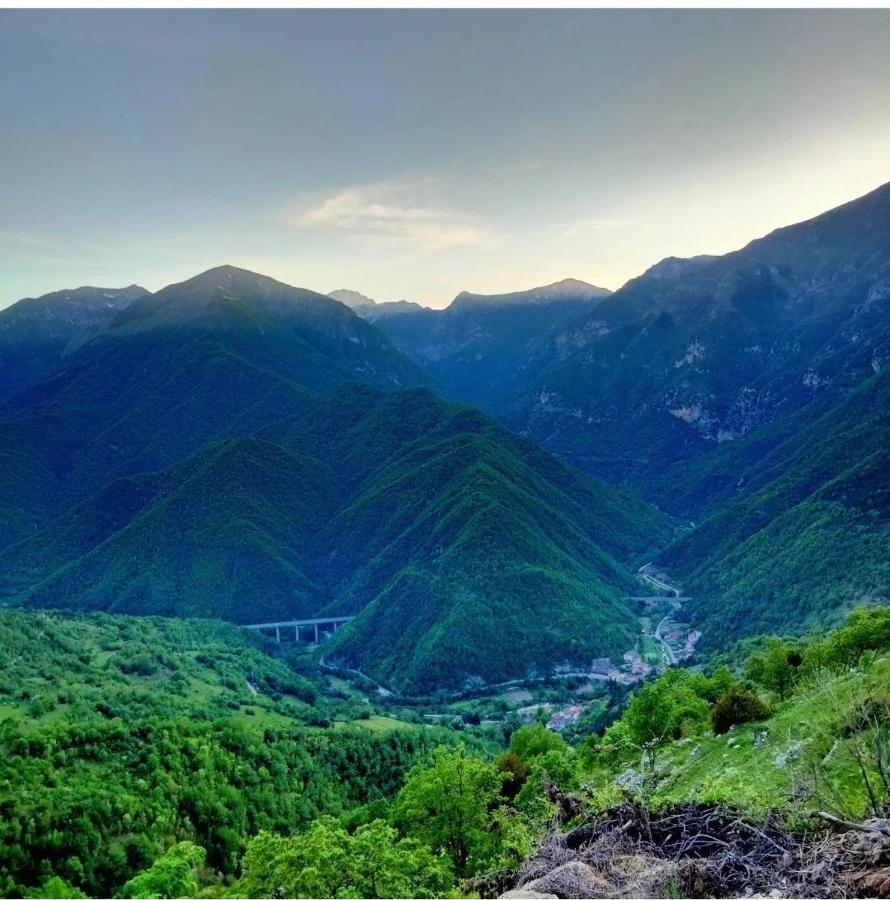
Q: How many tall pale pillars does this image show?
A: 4